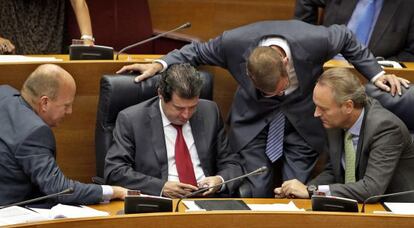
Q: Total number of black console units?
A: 3